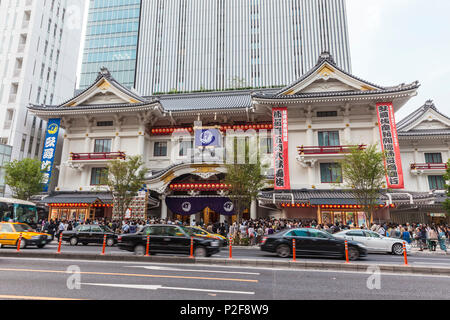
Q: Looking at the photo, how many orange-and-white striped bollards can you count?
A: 9